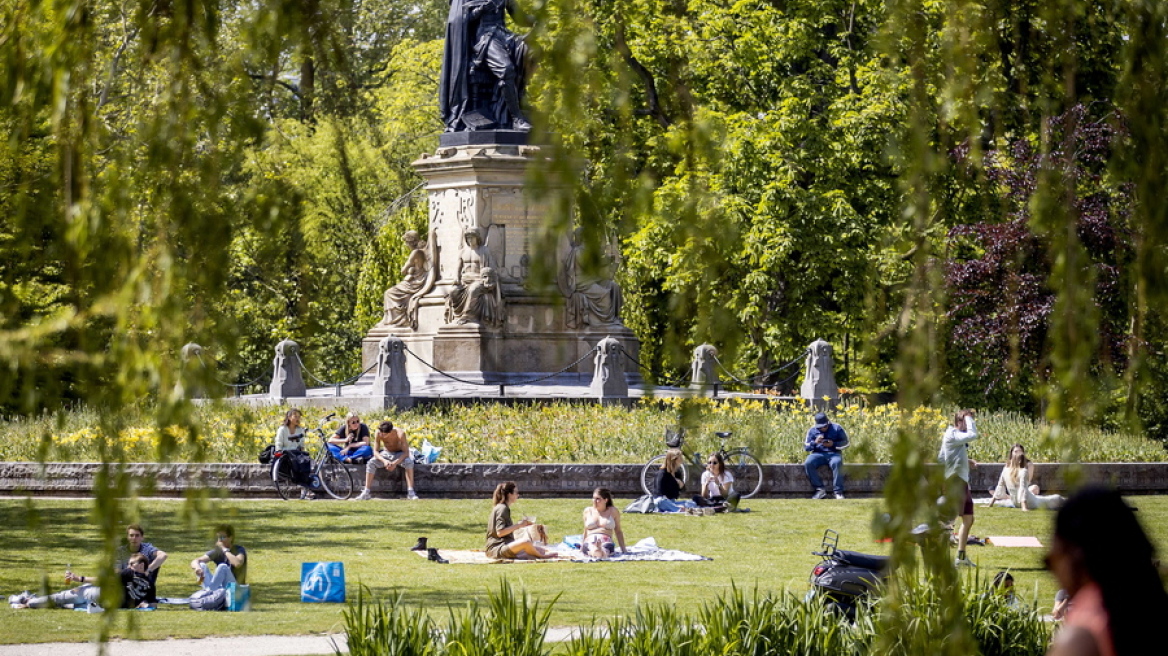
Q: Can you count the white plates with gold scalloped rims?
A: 0